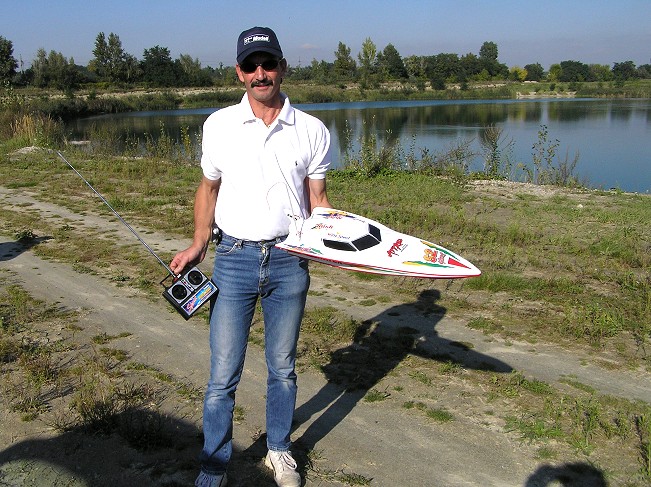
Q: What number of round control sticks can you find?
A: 2